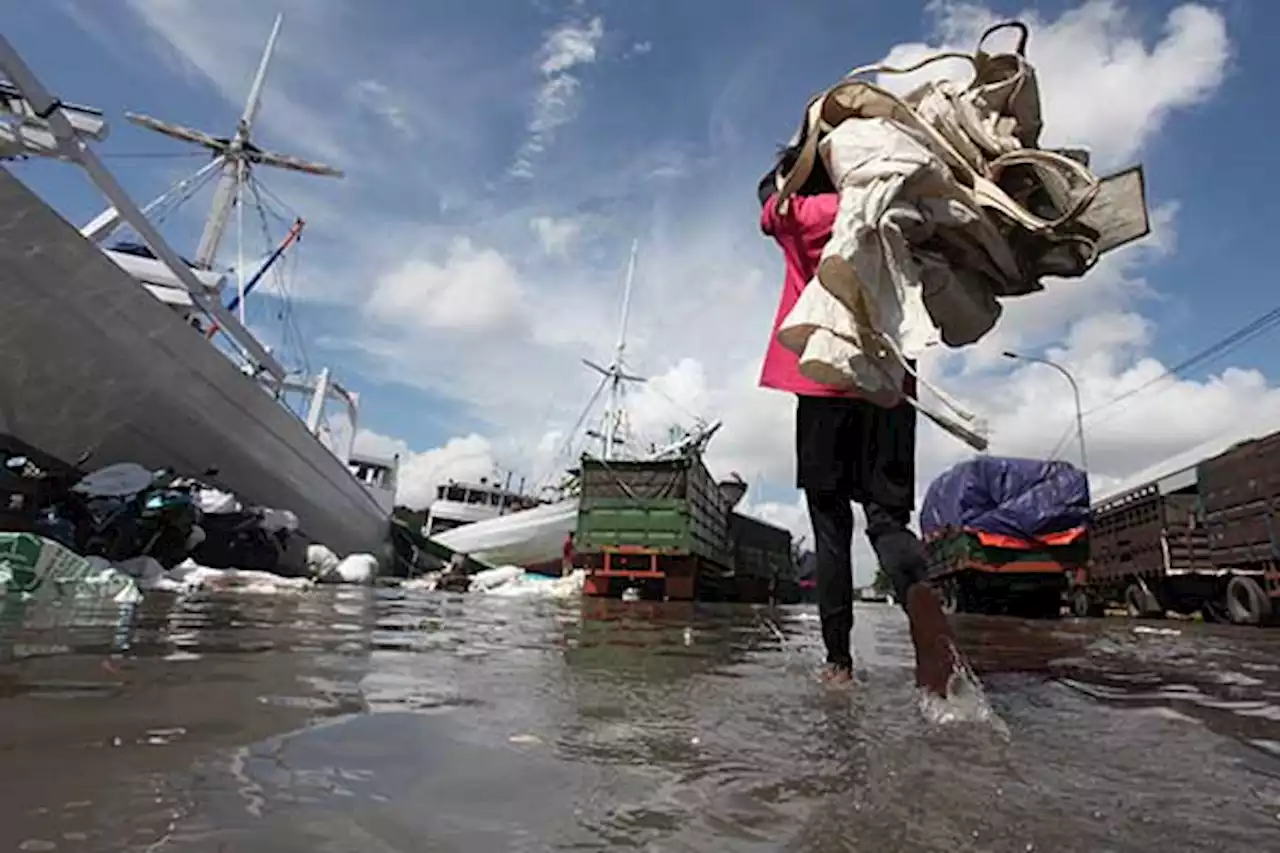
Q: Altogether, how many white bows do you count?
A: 2